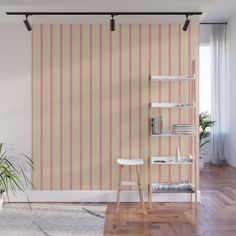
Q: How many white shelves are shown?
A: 5